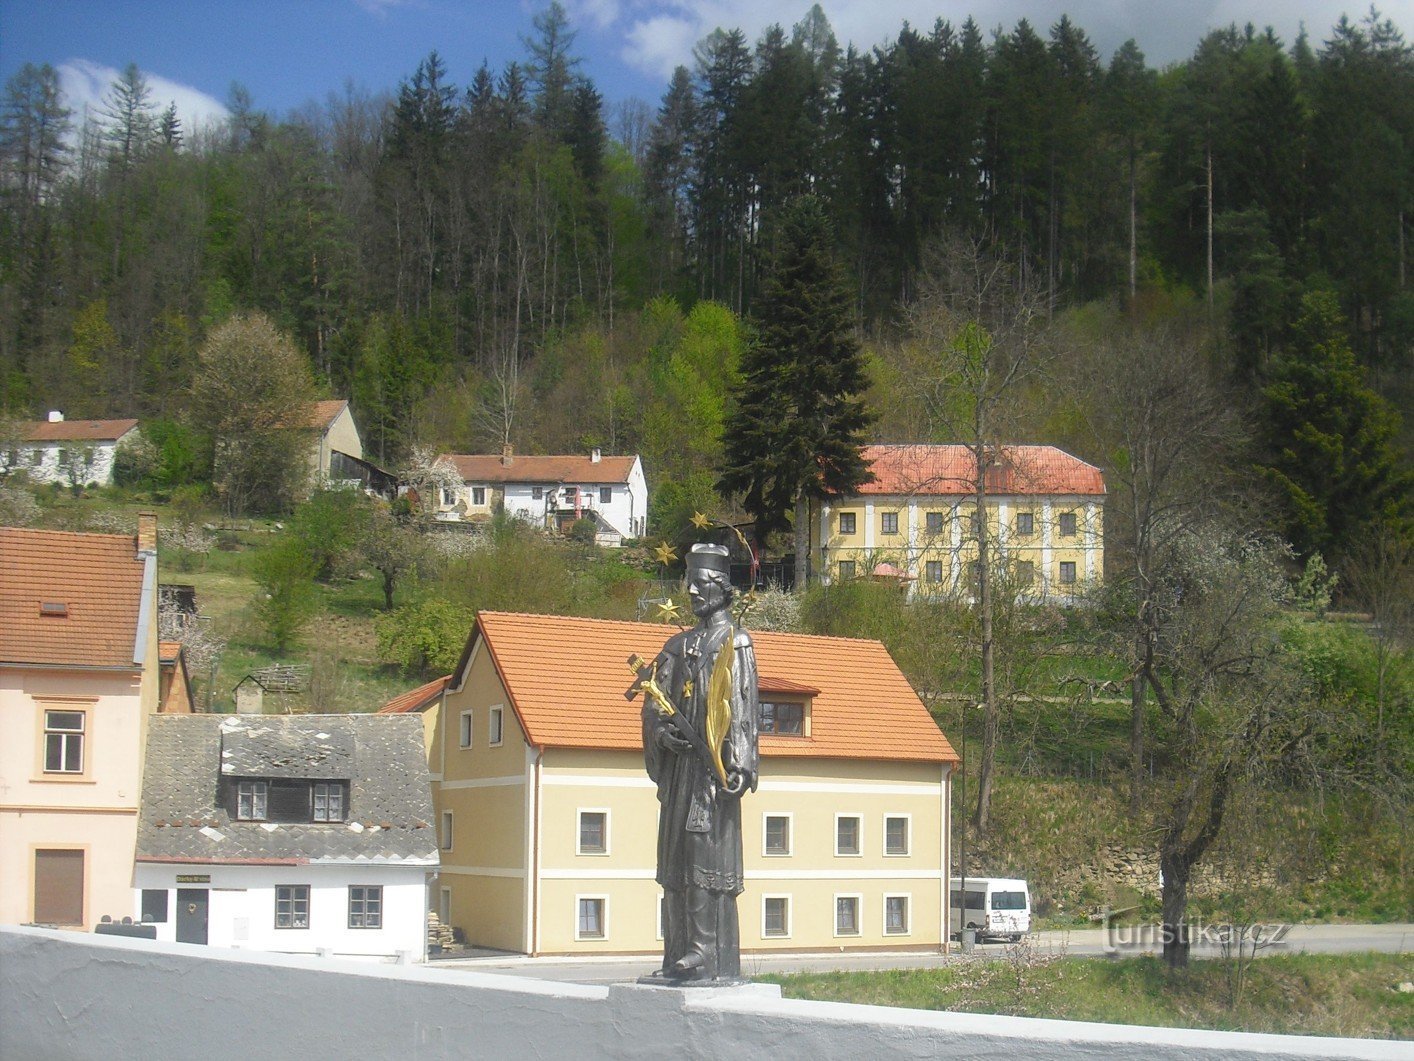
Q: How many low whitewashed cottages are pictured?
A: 3